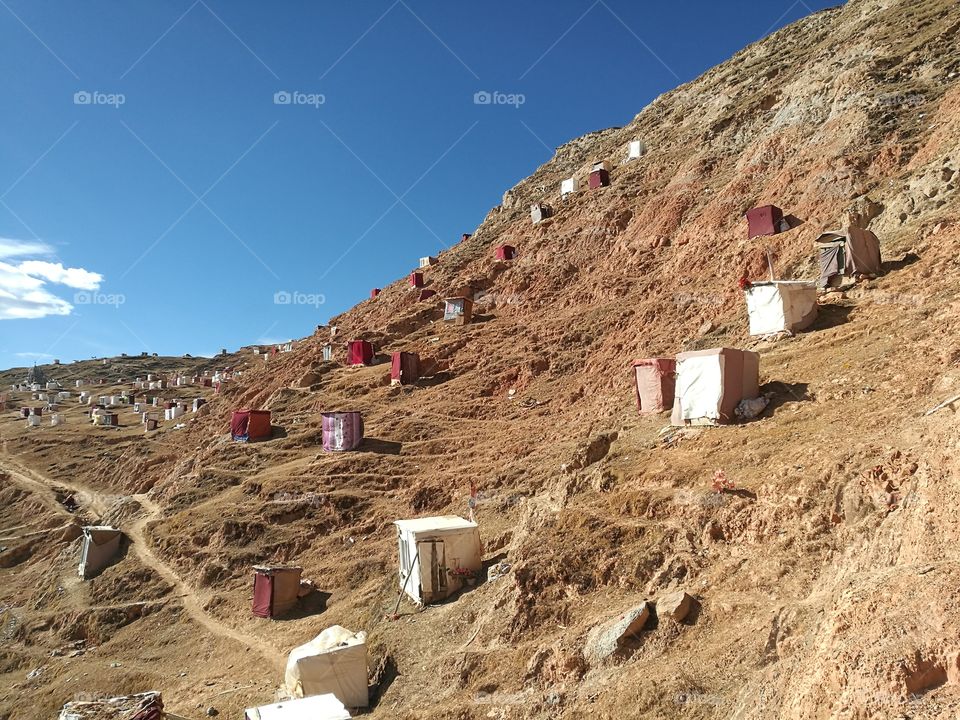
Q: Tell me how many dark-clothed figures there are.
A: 0